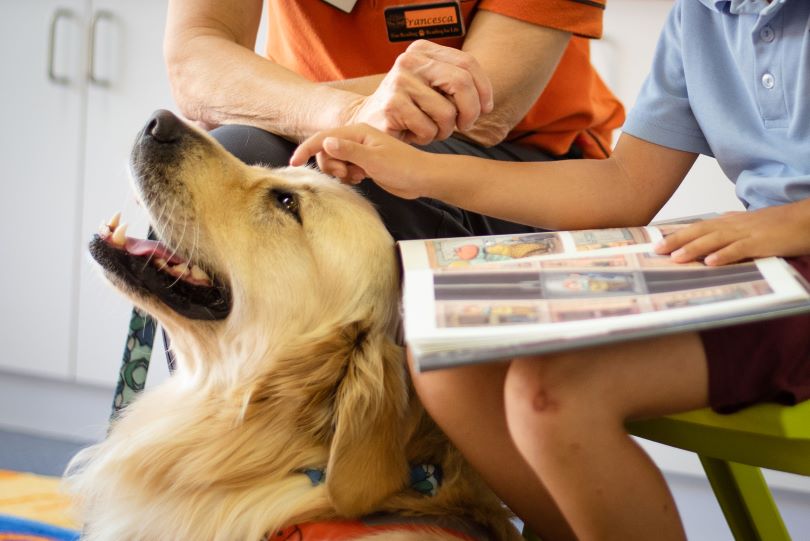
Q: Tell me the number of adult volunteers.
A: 1